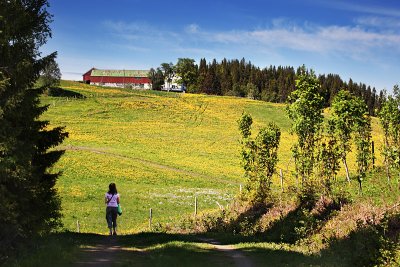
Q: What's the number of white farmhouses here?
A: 1